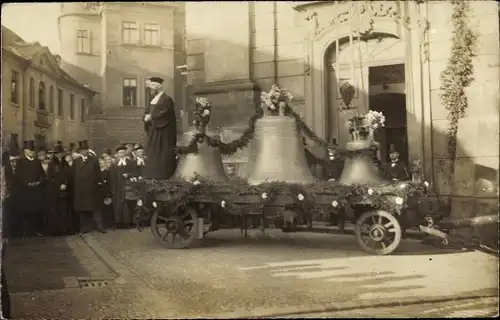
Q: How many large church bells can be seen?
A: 3